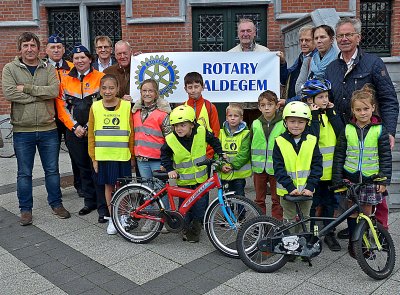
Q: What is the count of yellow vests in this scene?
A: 6